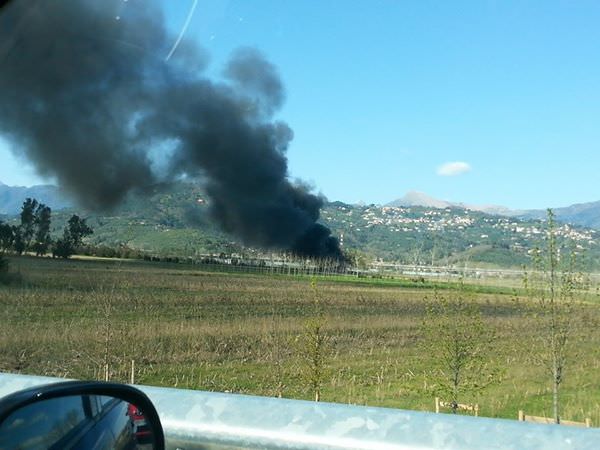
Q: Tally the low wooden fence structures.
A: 2